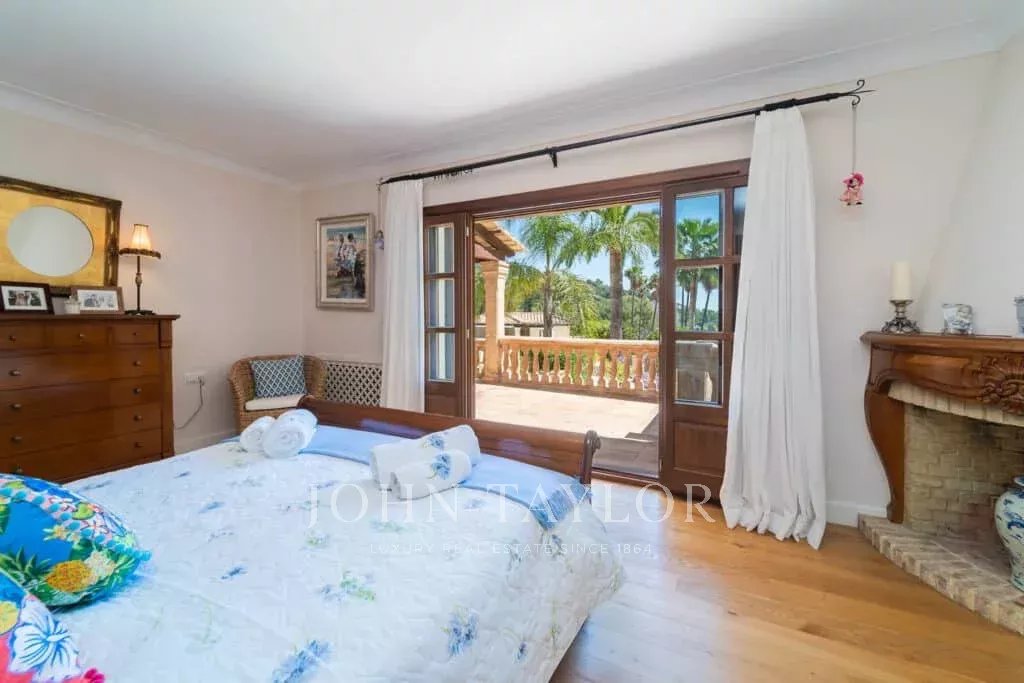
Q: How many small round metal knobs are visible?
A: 11